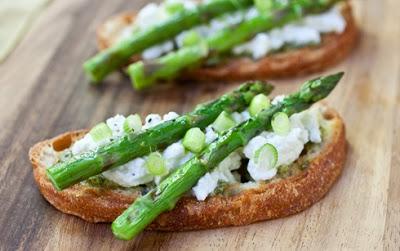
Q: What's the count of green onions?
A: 11